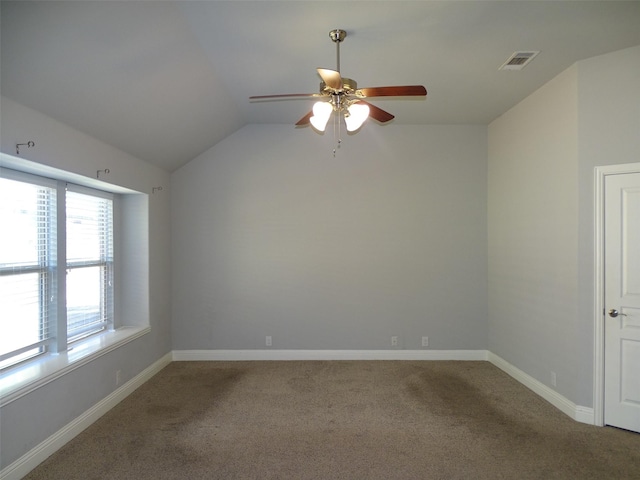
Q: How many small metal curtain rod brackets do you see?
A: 3